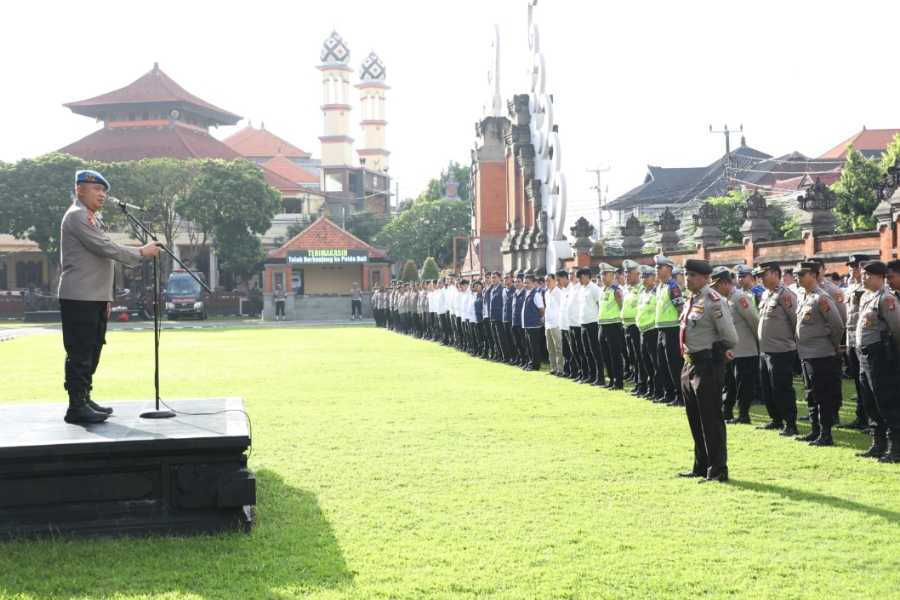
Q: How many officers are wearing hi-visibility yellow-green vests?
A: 4